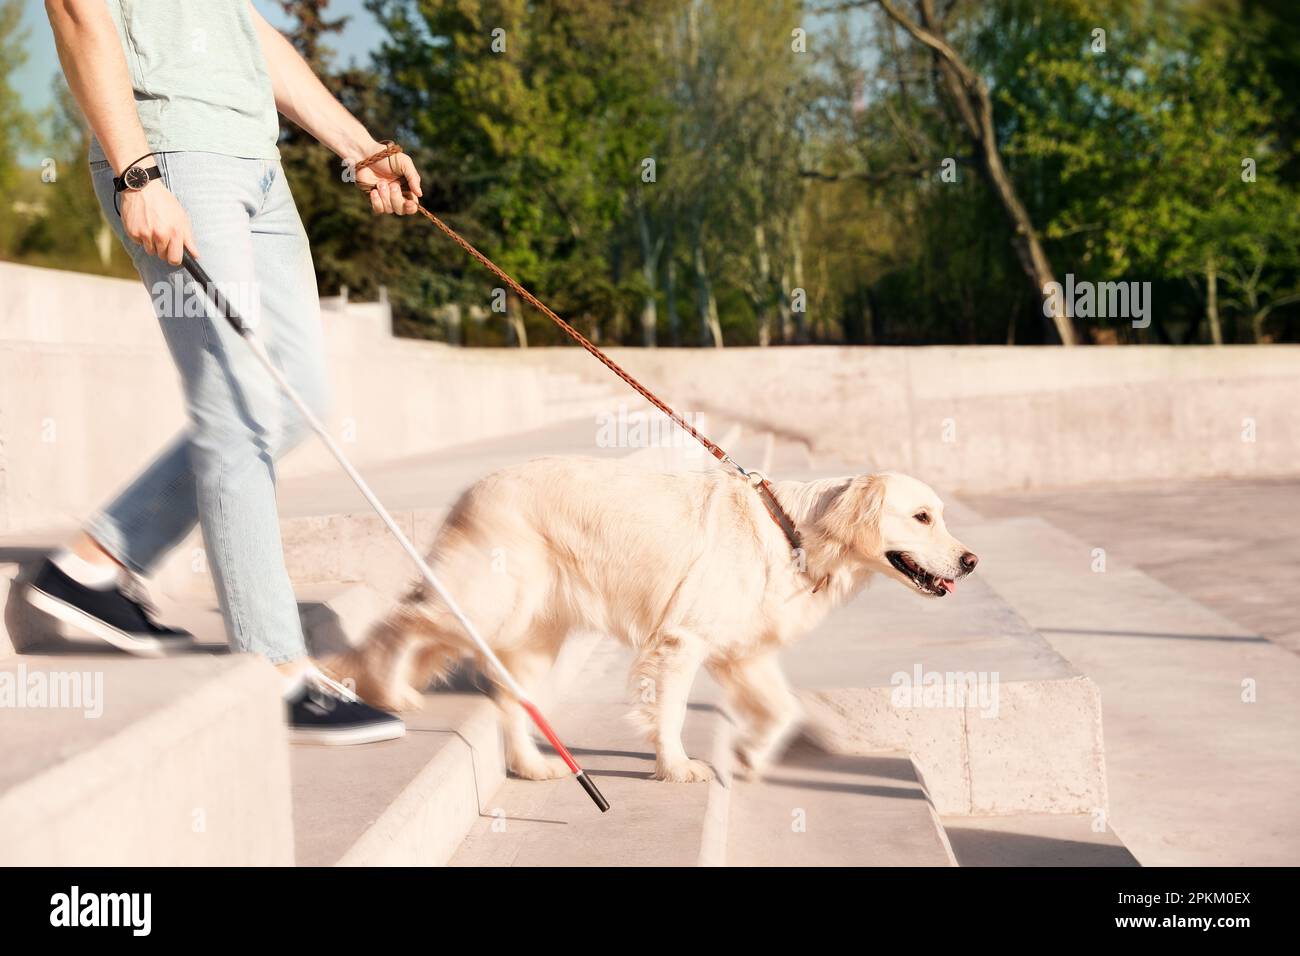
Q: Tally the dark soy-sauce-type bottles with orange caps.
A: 0